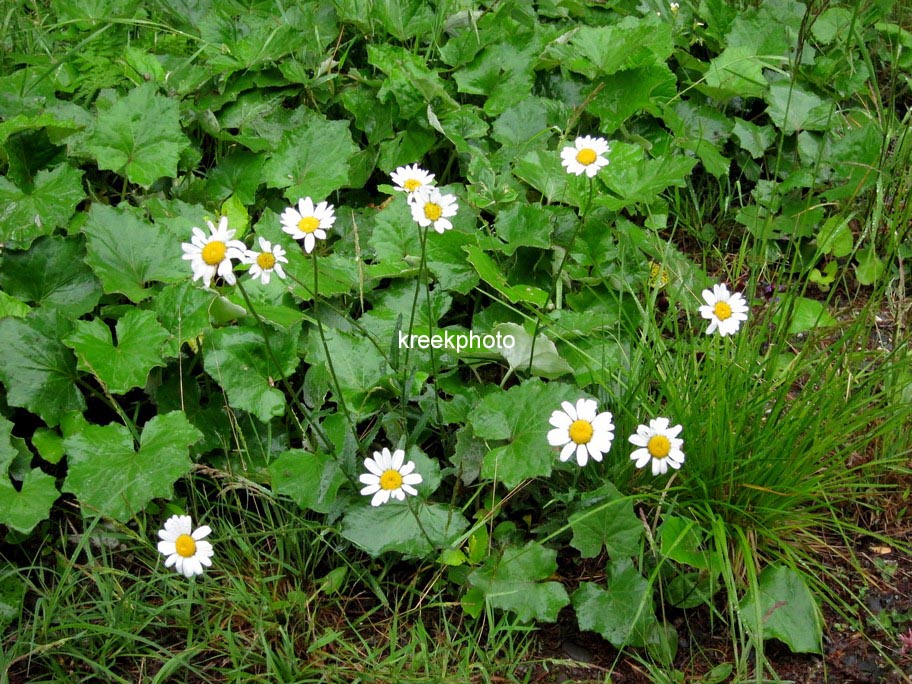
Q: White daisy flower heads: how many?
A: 11